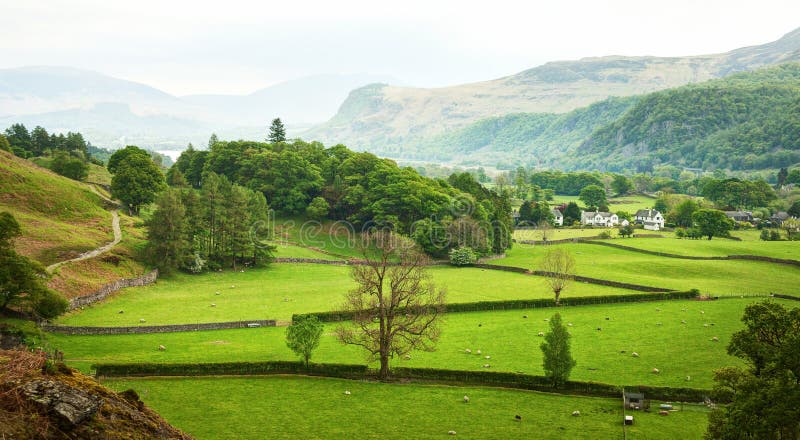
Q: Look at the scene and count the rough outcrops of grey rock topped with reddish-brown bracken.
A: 1